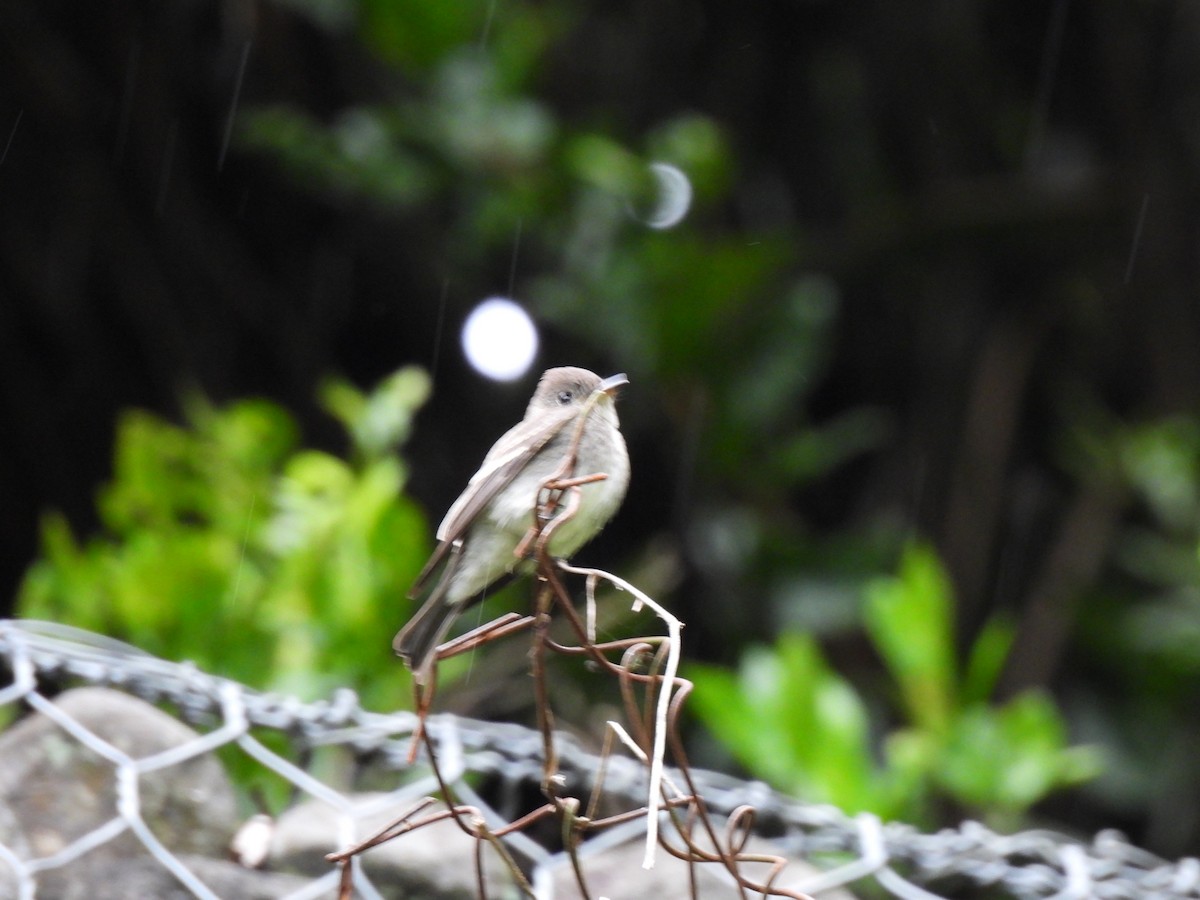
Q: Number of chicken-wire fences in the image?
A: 1